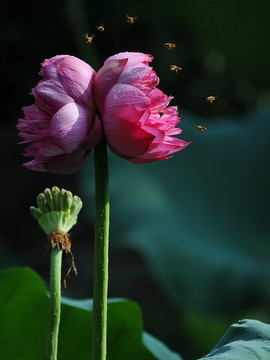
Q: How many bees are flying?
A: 7